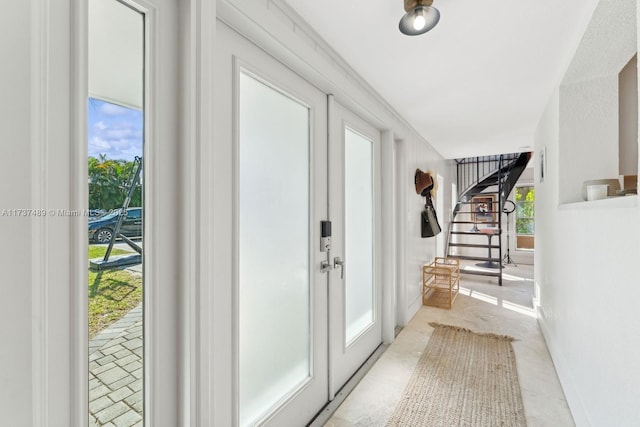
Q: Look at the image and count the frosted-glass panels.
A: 2